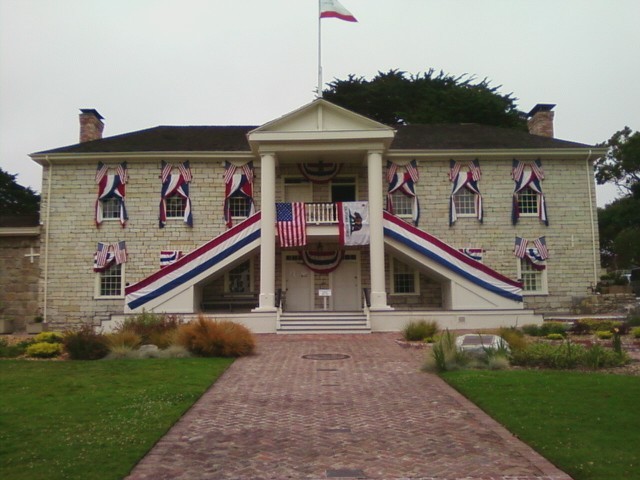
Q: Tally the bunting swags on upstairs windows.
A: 6